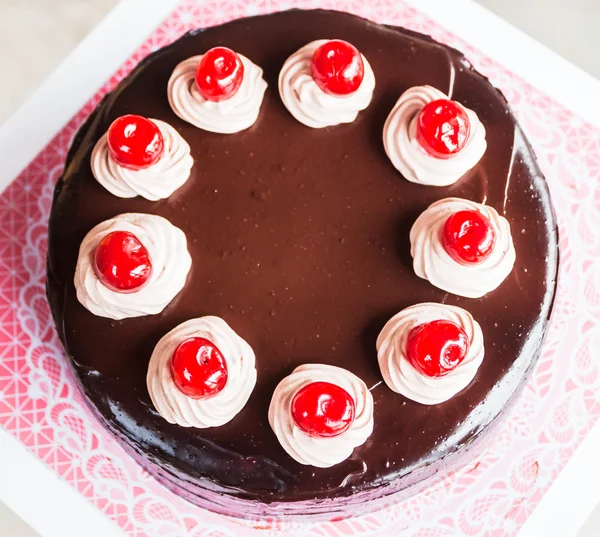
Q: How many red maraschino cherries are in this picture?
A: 9